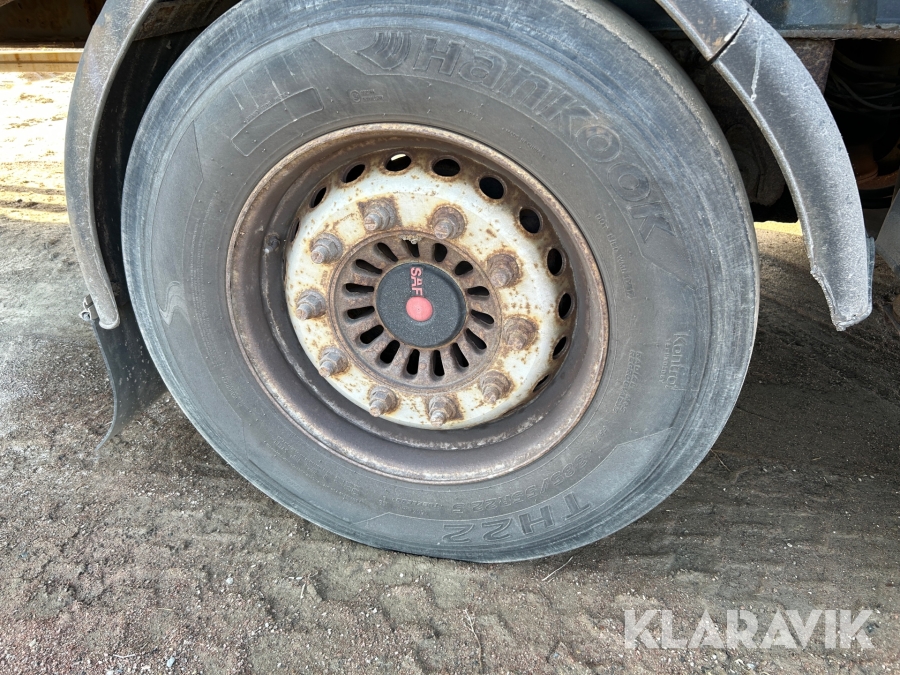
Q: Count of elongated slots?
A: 15